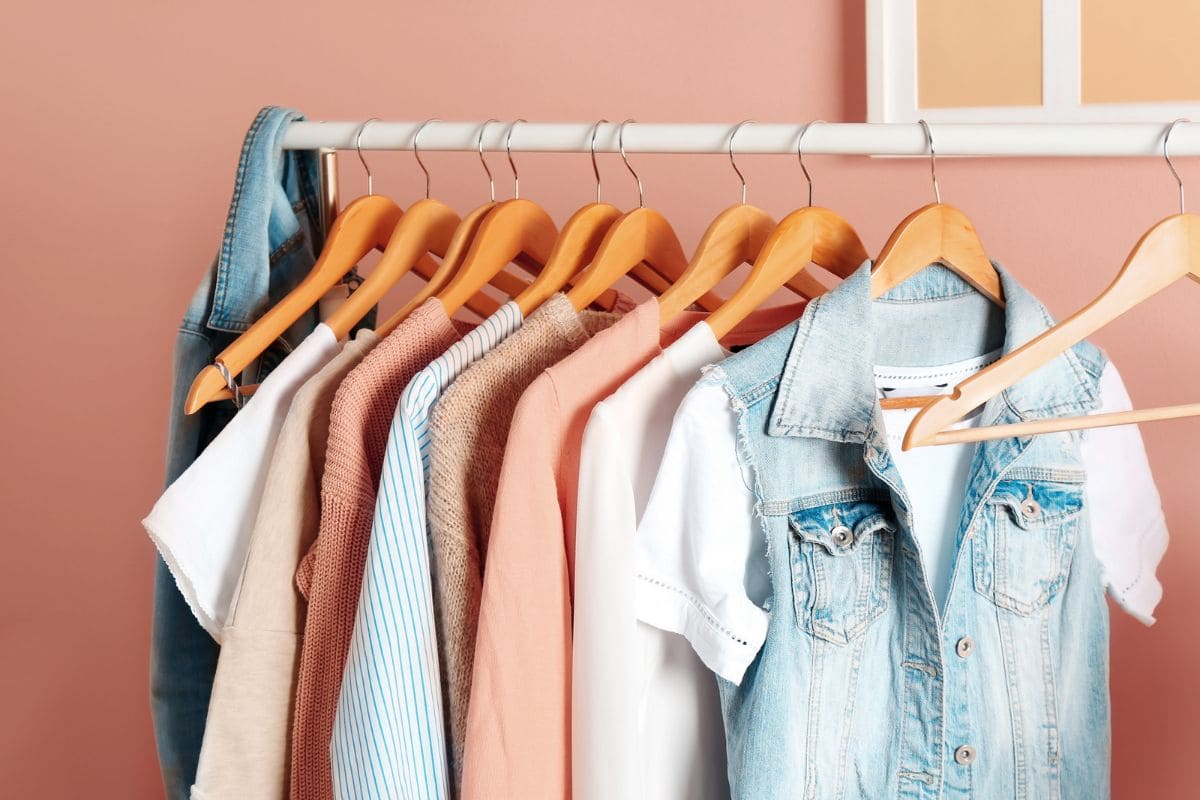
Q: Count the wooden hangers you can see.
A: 10